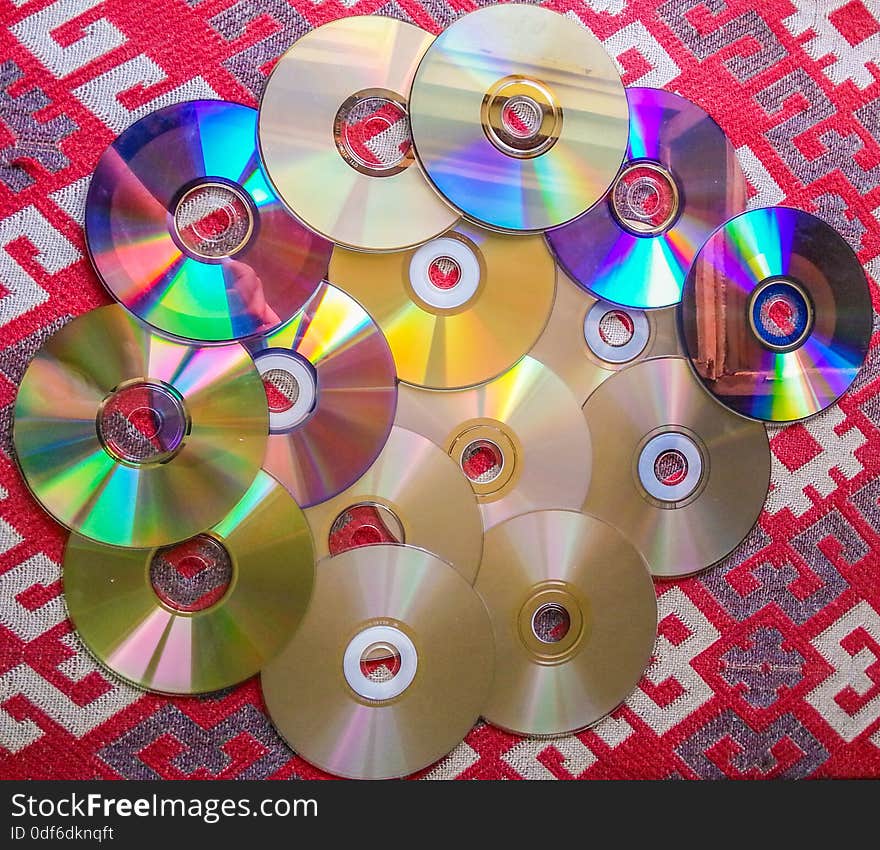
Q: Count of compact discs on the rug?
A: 15